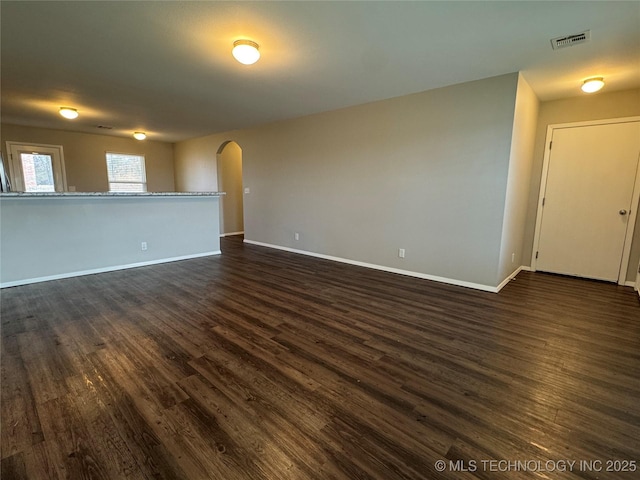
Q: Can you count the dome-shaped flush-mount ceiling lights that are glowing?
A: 4